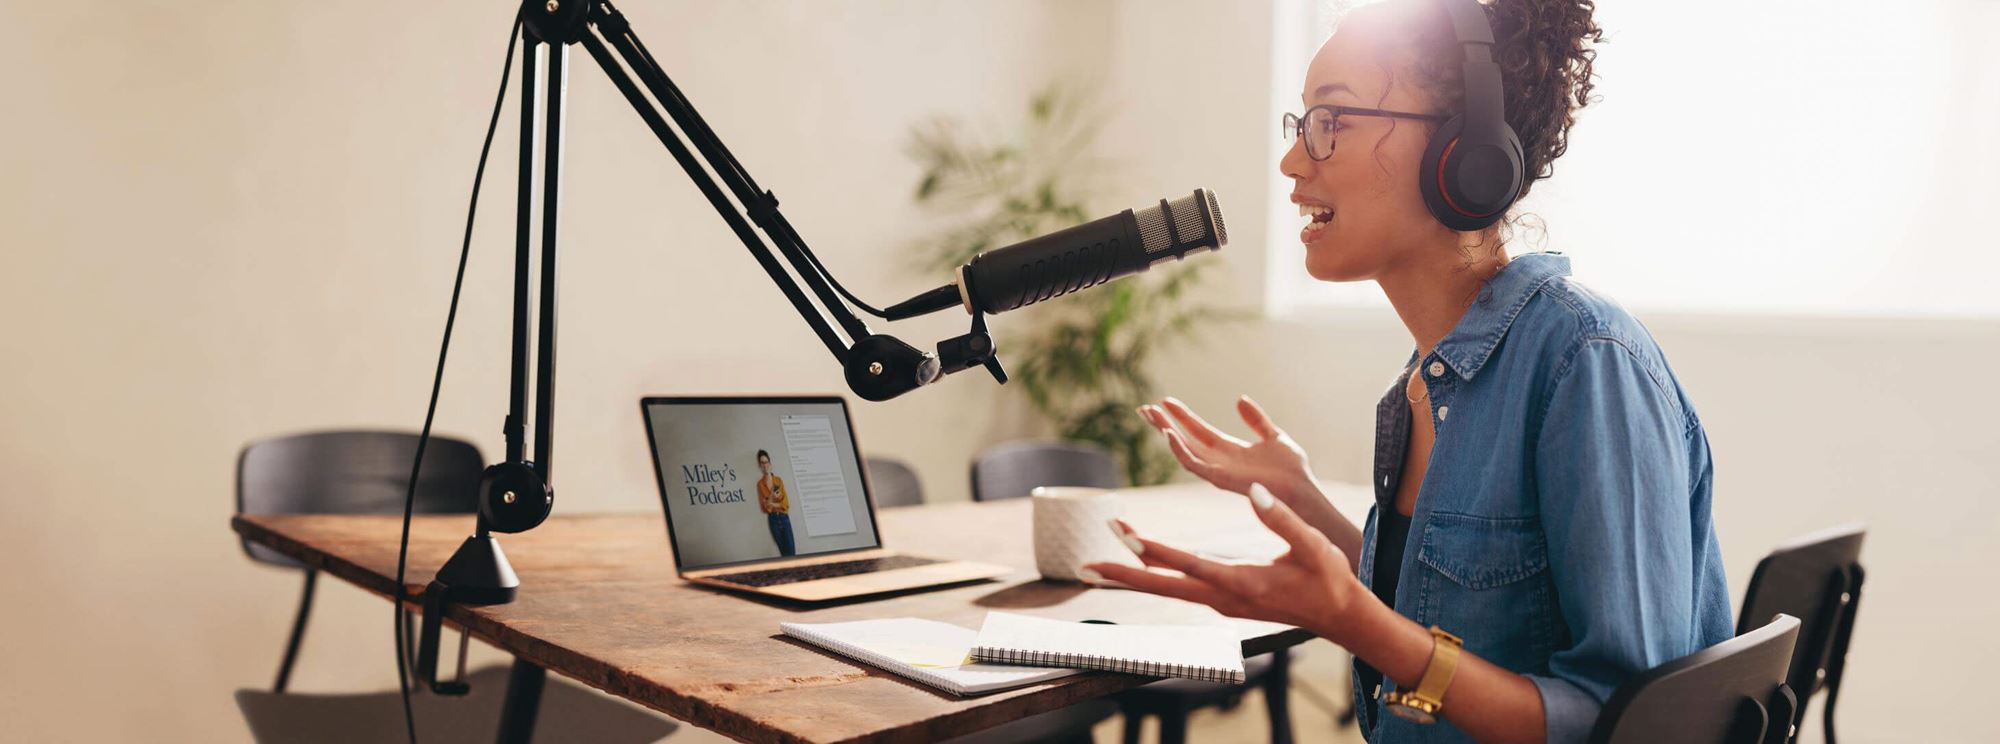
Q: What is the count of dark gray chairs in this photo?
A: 5